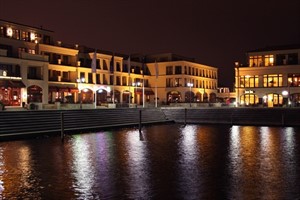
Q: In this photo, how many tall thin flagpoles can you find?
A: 5